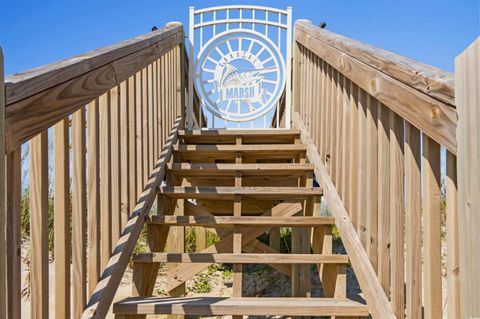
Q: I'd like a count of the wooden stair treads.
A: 7